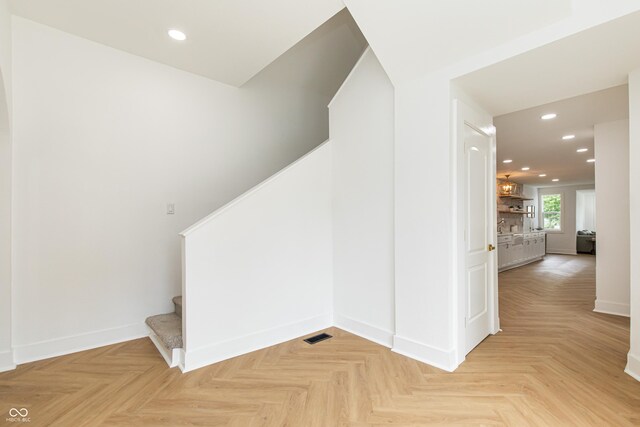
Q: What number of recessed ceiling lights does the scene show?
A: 9